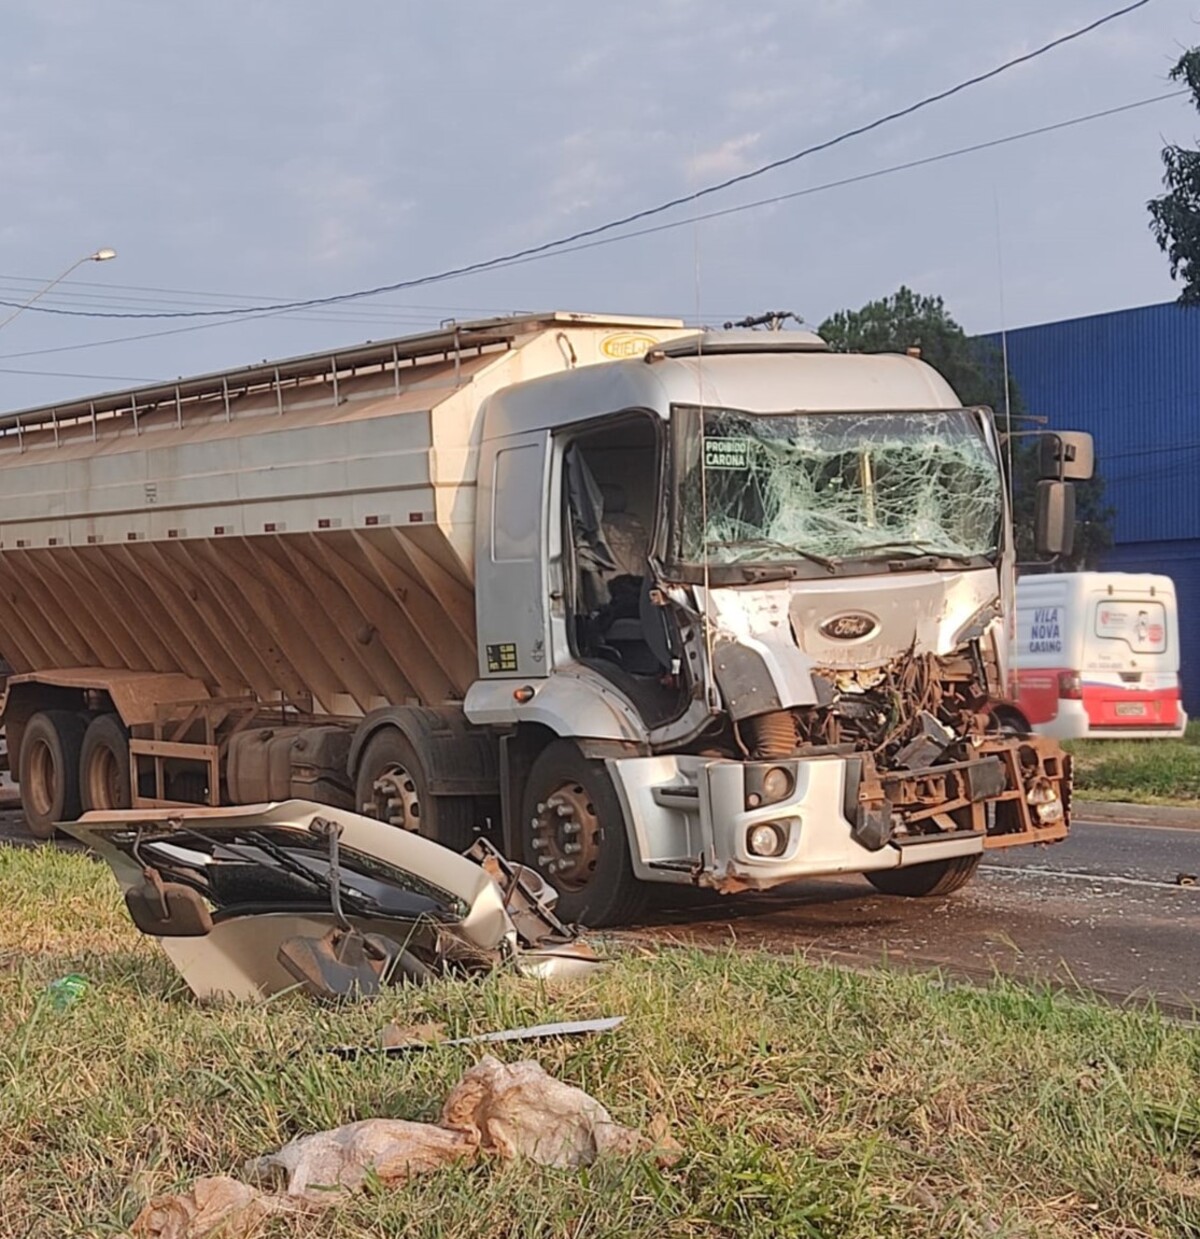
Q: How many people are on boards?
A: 0